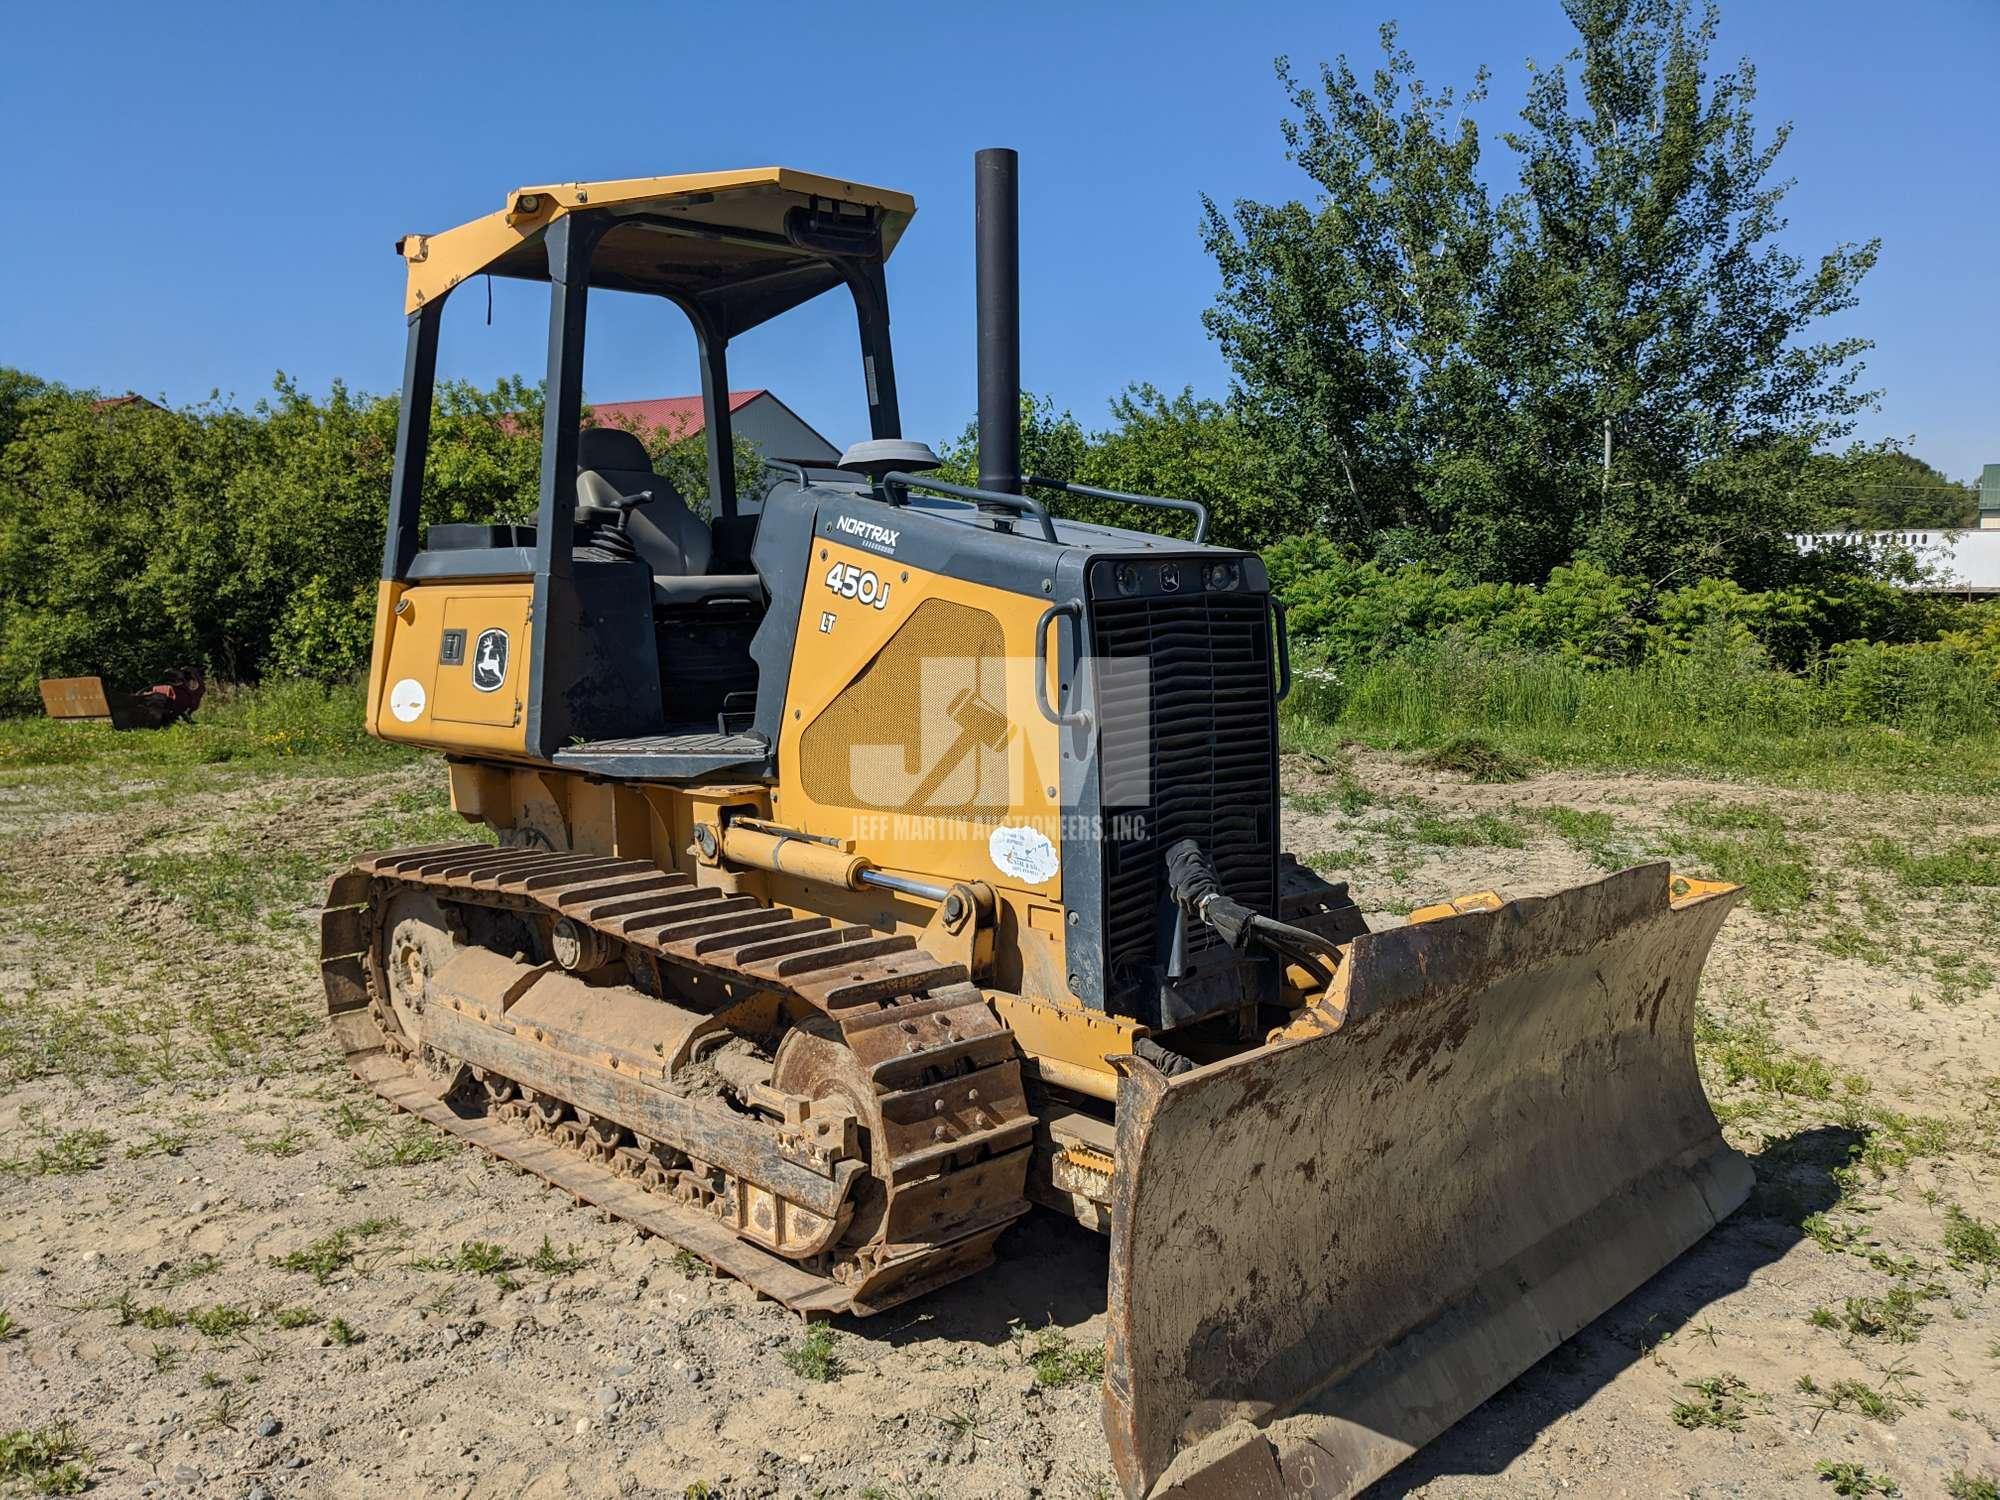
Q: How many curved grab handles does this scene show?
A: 5